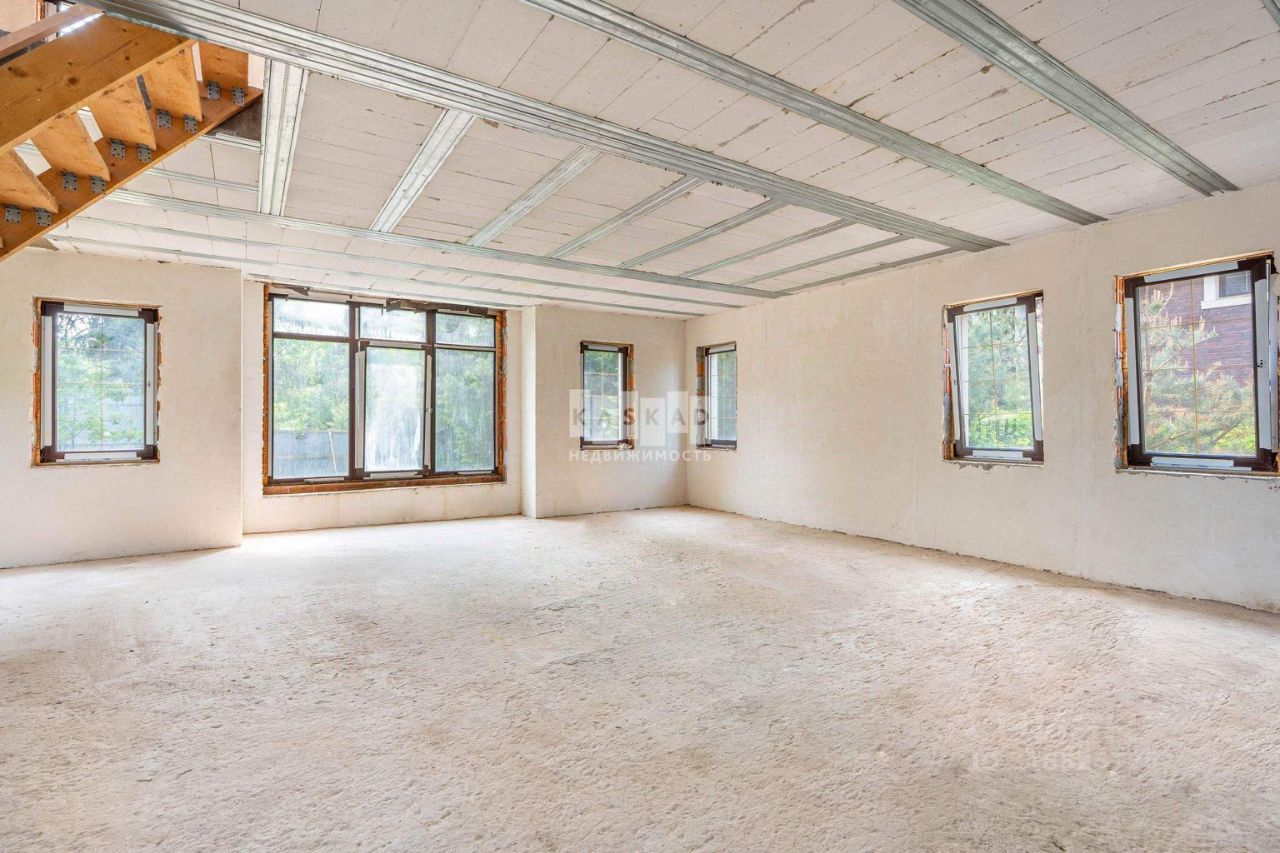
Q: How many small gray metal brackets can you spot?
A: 10